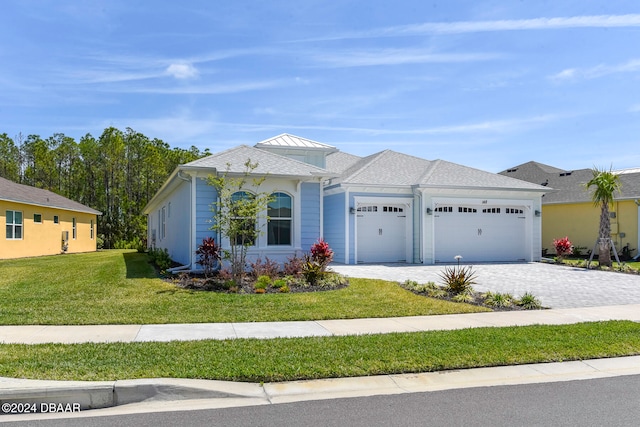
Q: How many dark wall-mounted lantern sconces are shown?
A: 3